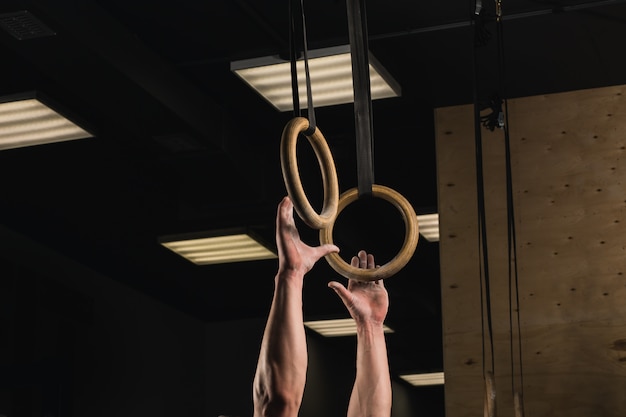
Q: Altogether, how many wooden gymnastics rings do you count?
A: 2